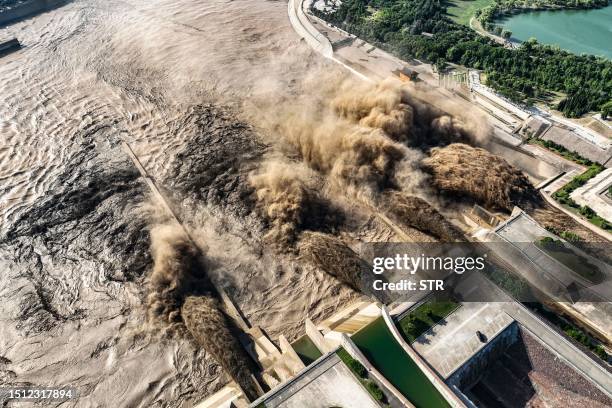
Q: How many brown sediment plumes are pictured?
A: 4